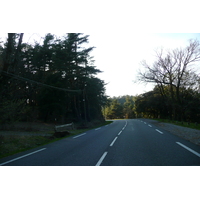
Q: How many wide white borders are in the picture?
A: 2